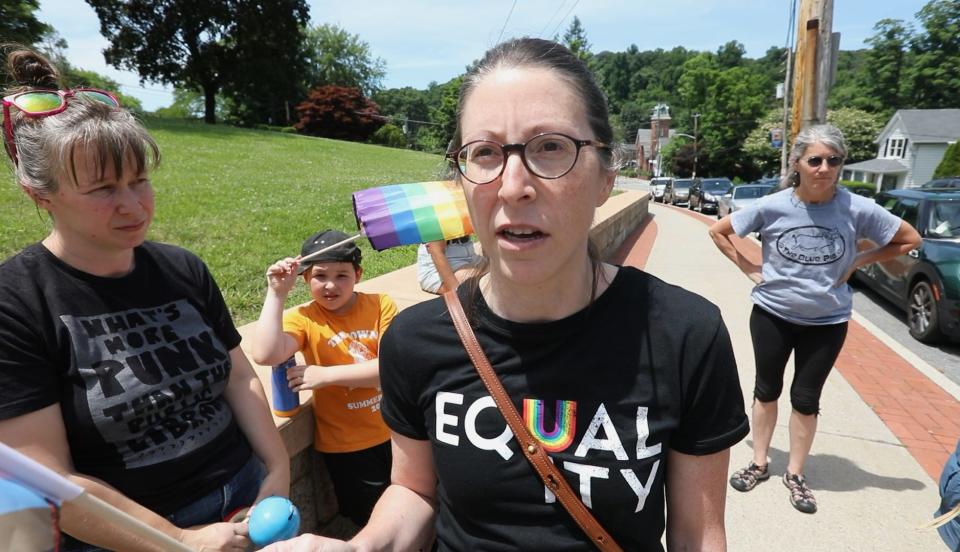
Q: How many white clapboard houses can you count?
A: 1